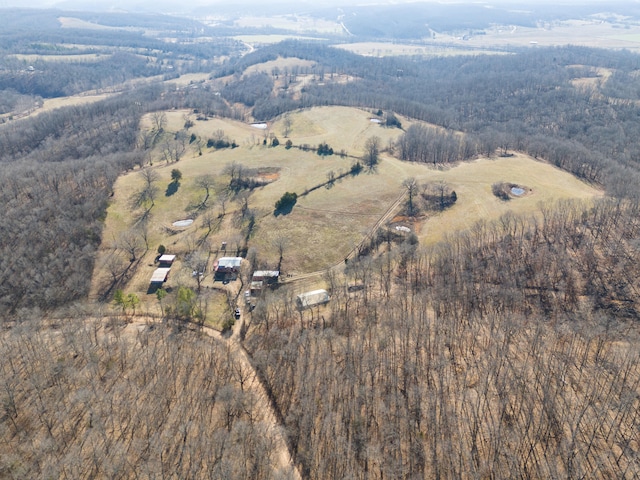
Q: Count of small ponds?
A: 5